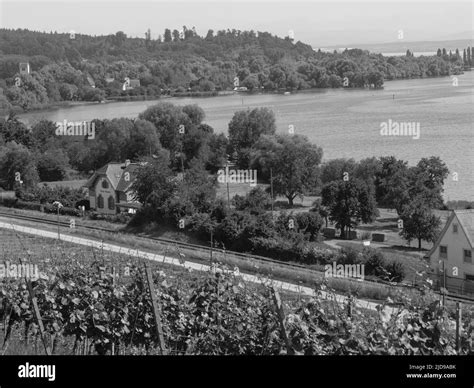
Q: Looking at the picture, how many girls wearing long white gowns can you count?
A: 0